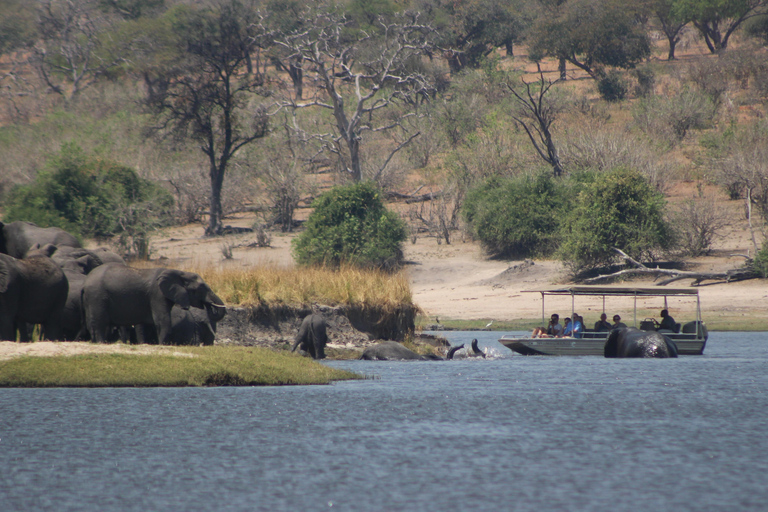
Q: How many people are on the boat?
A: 7